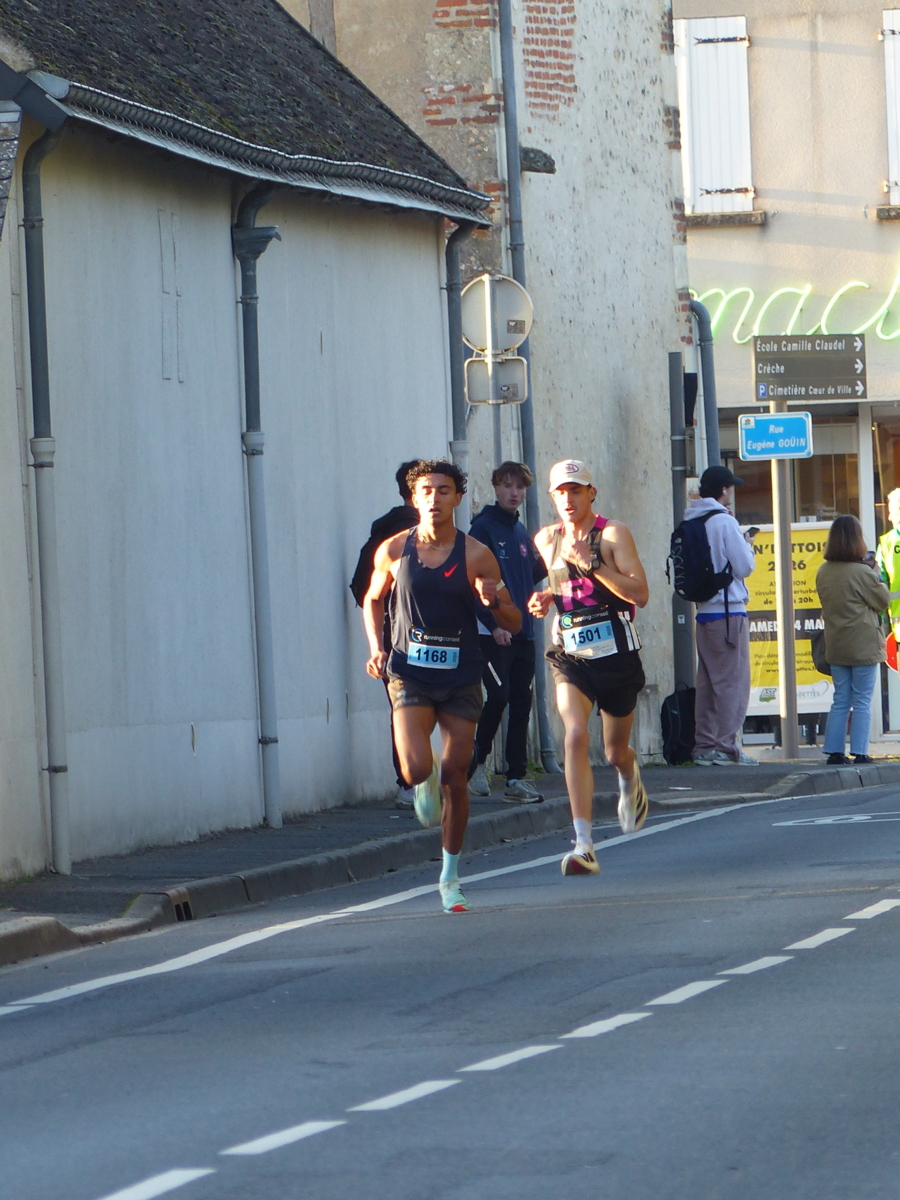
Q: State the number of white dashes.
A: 9